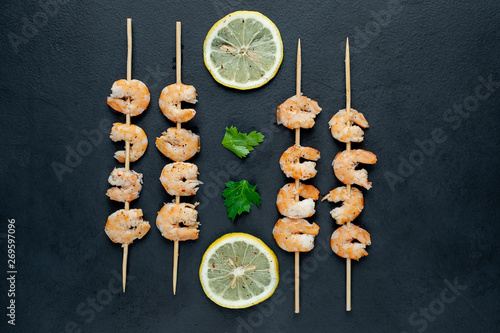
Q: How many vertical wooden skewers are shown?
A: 4